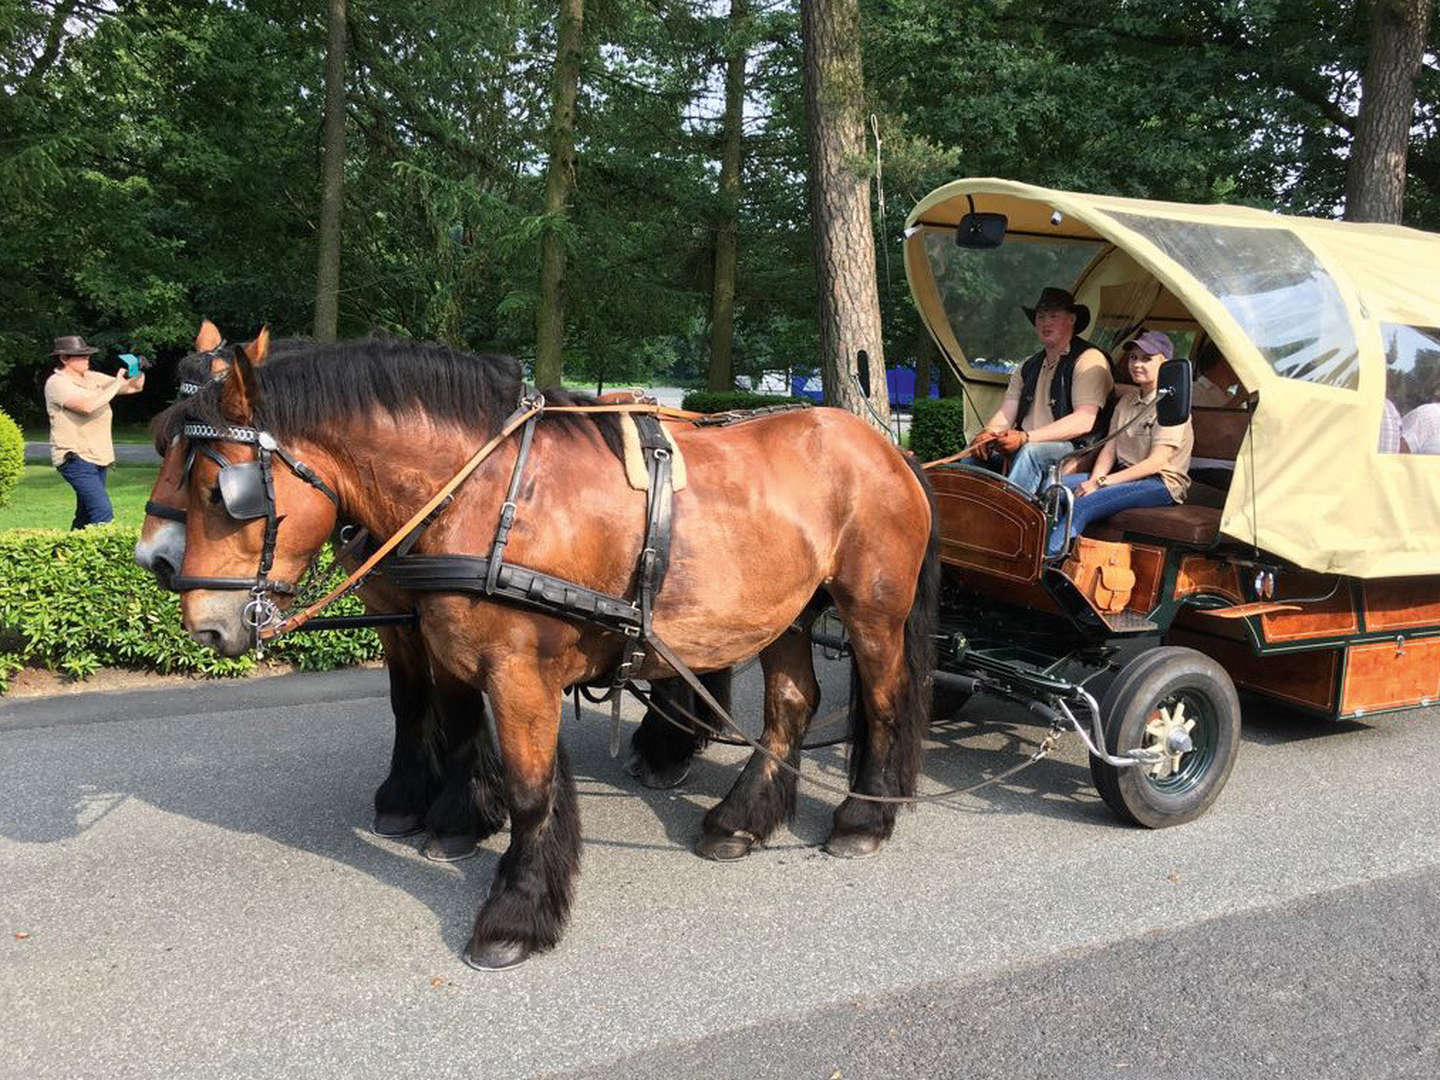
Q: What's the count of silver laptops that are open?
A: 0